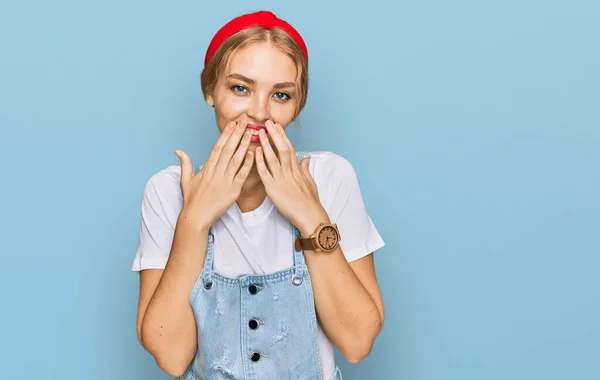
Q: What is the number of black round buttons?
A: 3